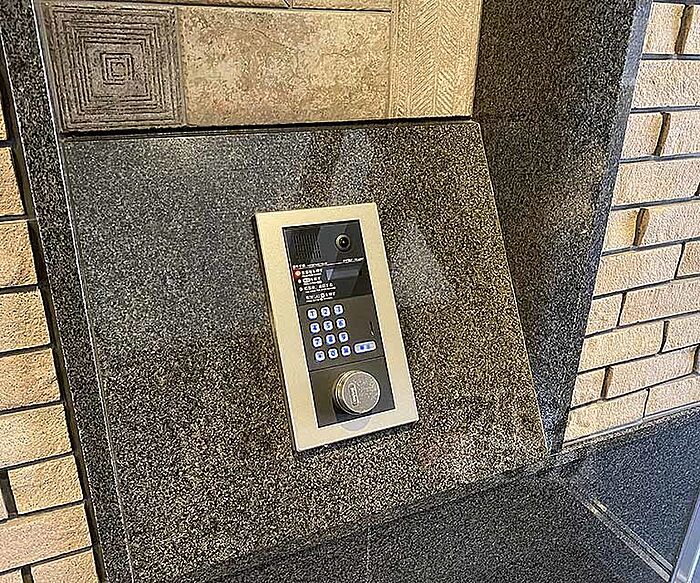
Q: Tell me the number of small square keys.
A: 12